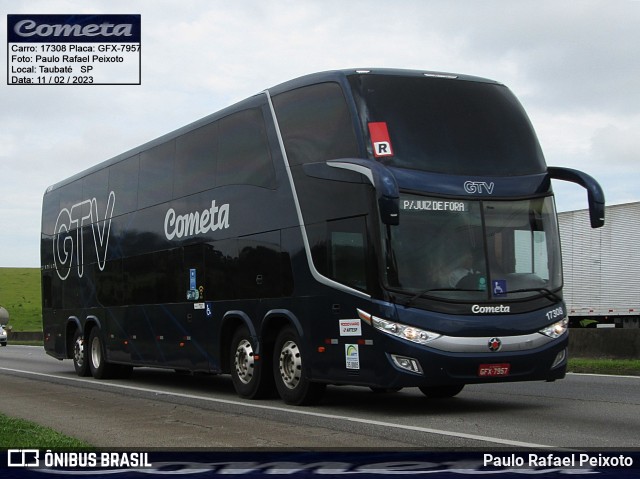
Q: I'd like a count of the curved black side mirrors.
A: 2